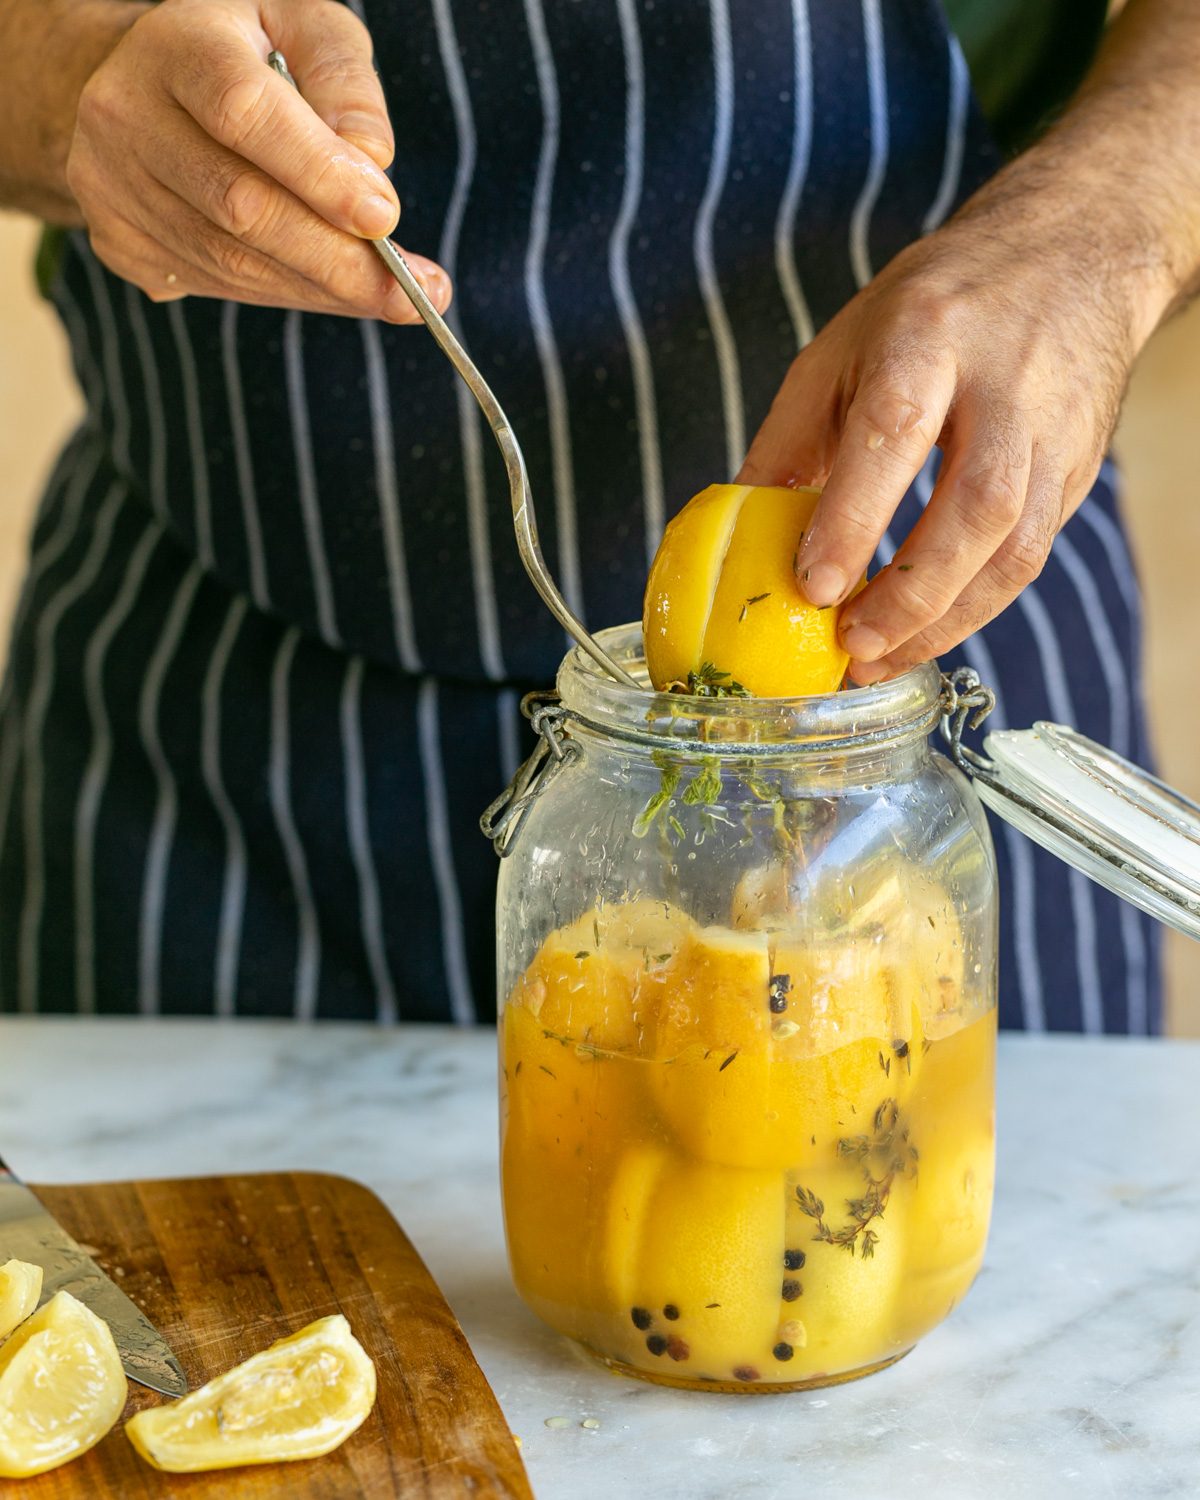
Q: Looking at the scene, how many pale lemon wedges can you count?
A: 3